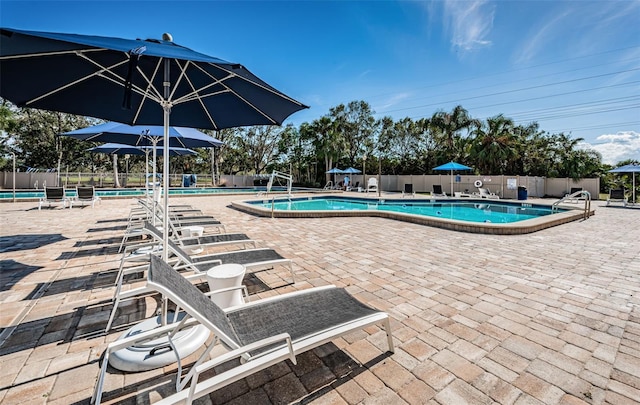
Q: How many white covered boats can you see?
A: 0